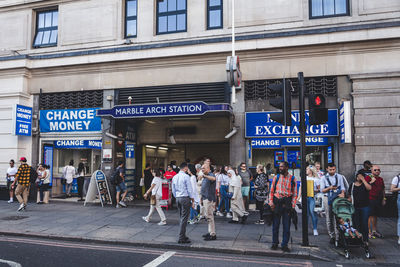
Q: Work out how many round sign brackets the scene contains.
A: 1